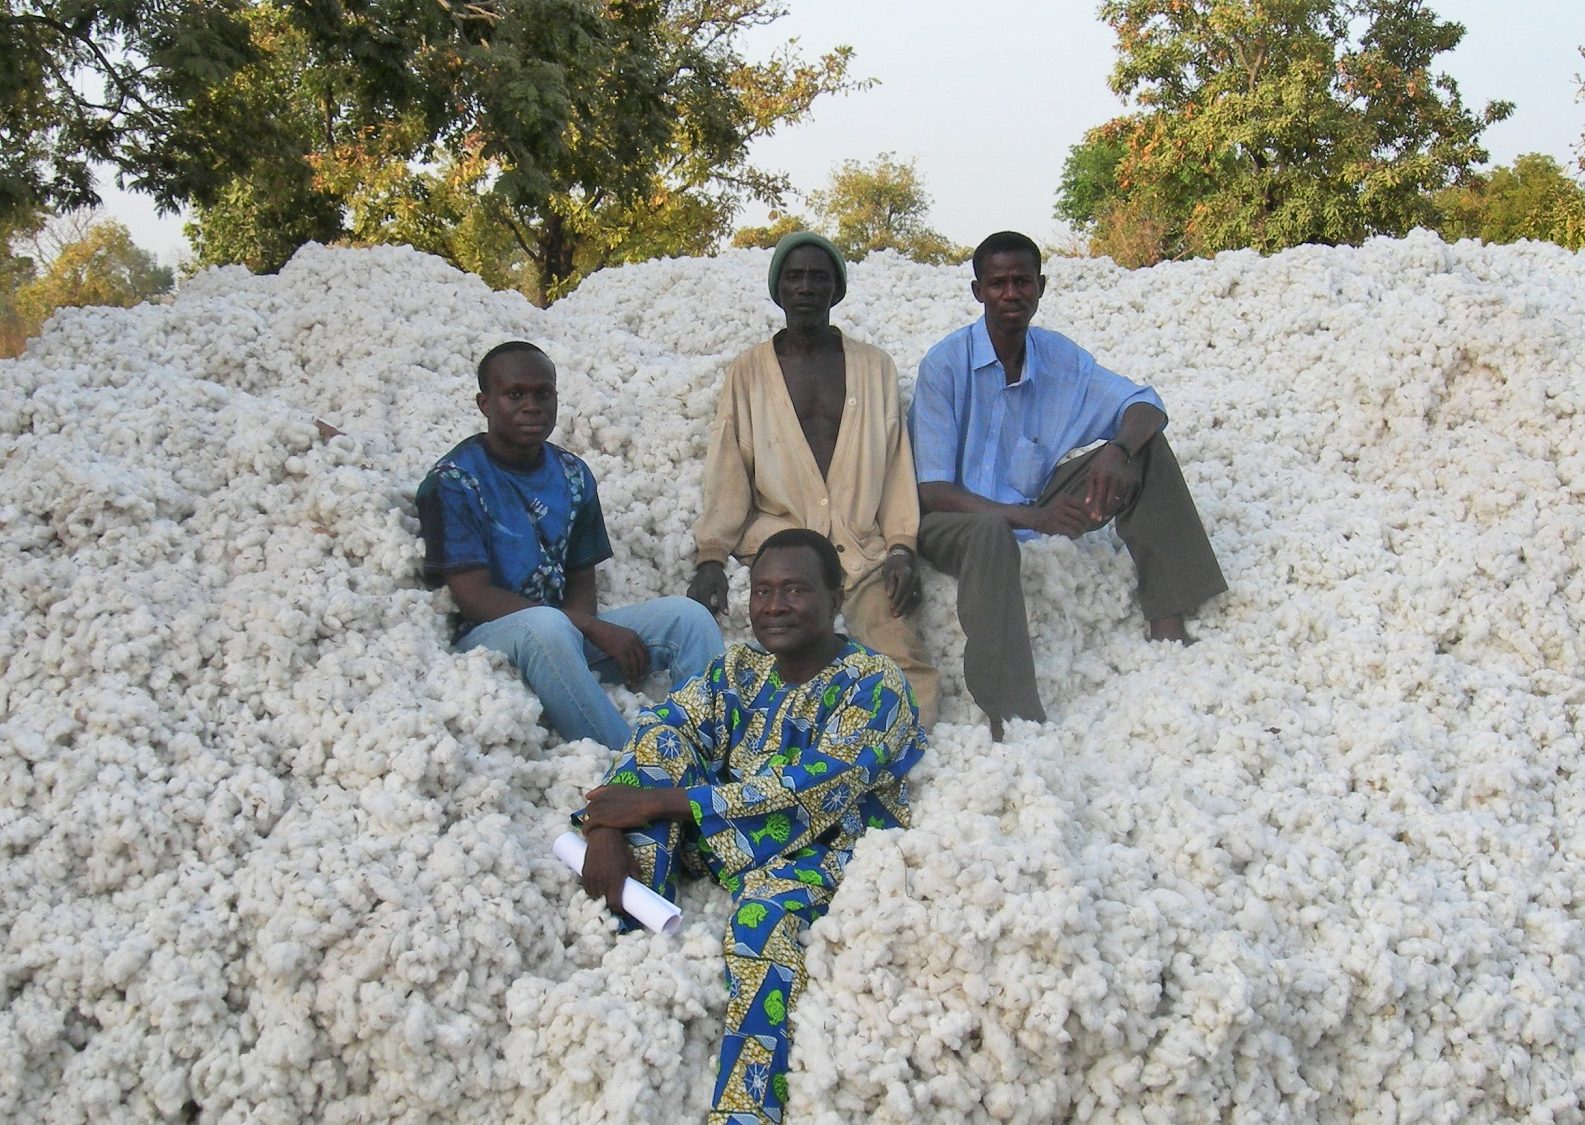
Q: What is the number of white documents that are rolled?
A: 1